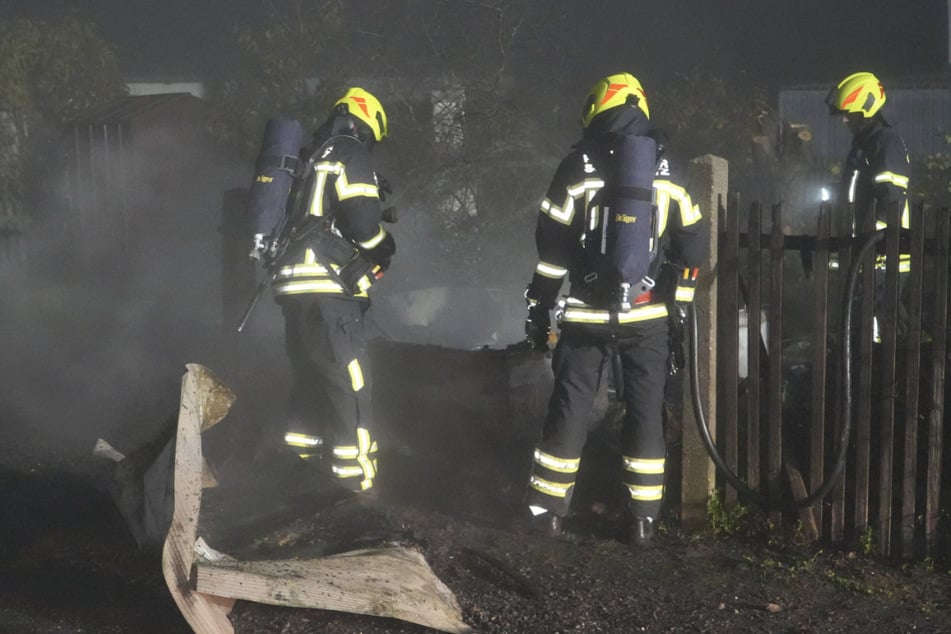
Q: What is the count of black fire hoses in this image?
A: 1